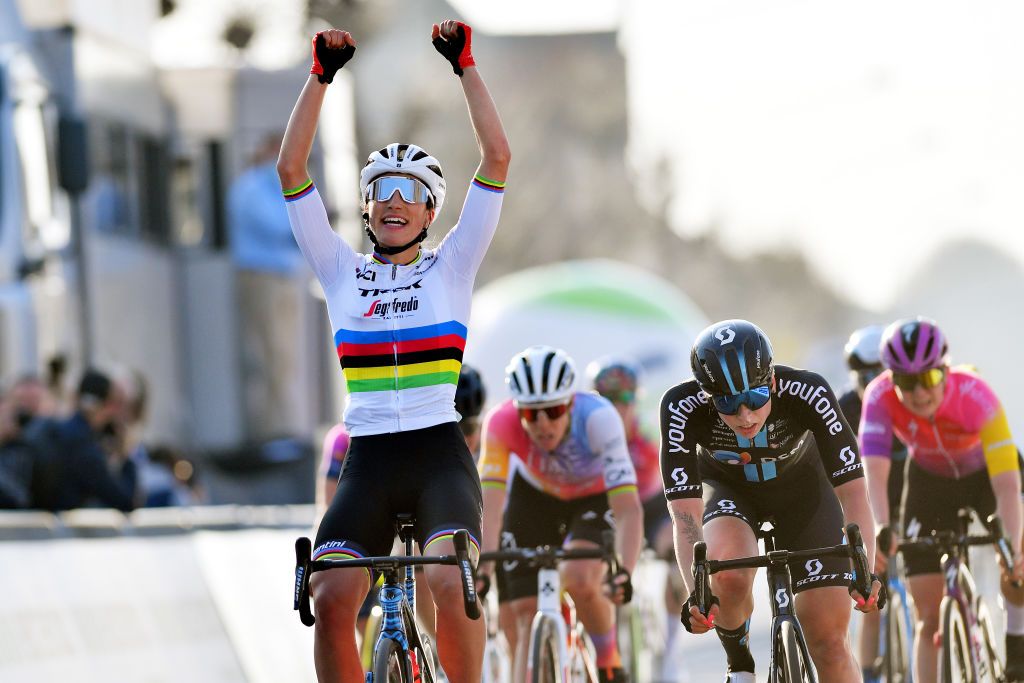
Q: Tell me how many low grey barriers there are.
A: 1